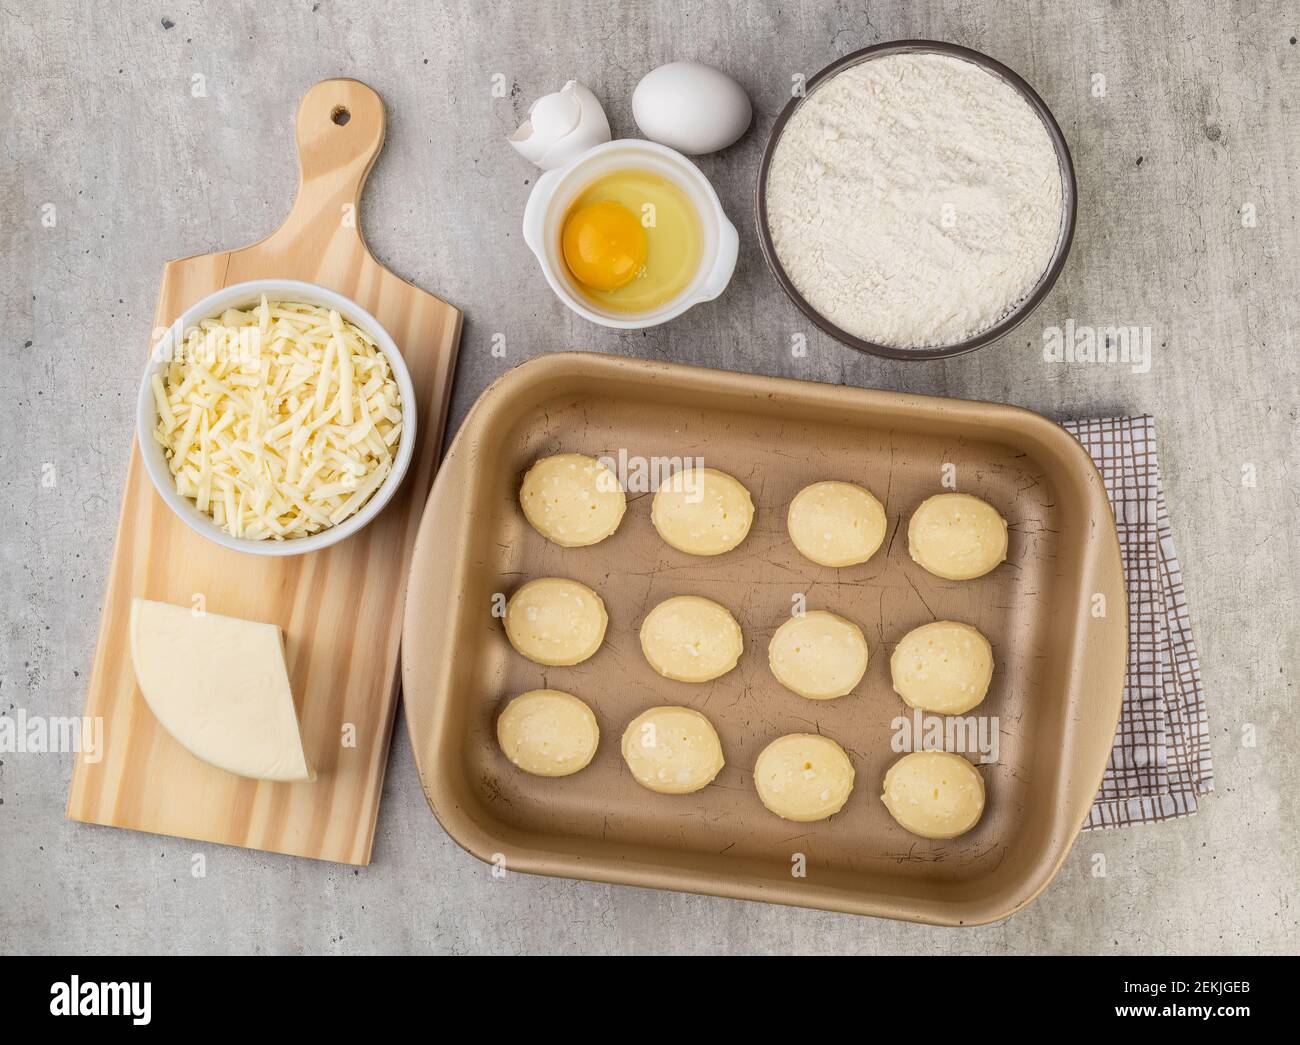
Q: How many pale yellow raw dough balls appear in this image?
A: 12